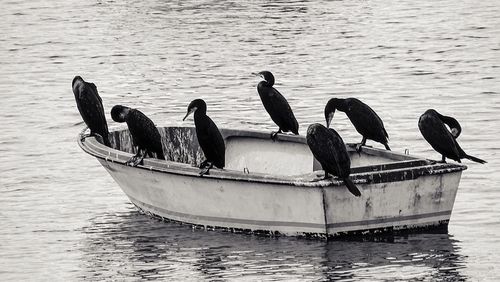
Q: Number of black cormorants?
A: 7